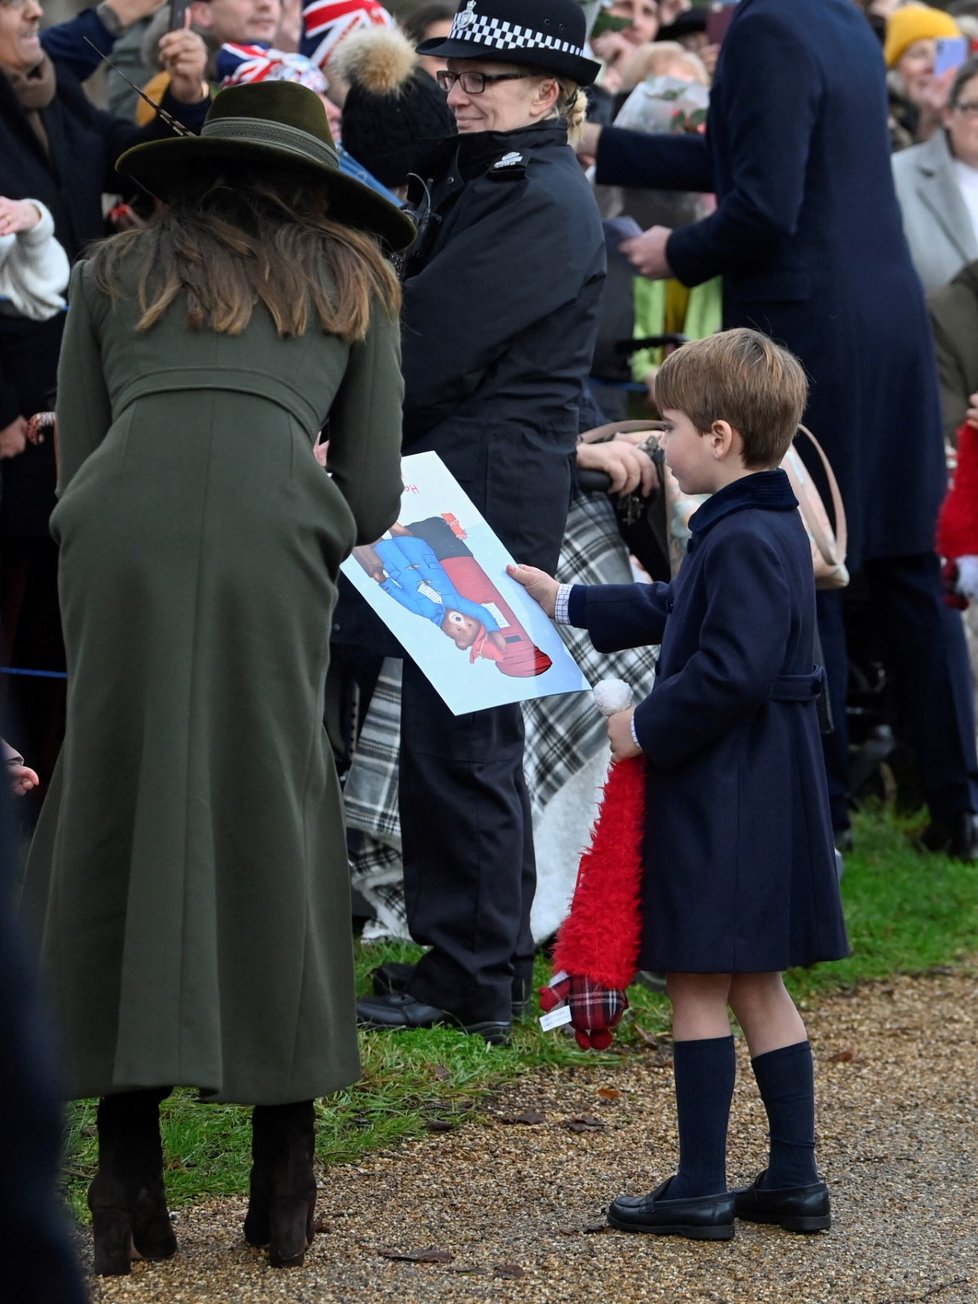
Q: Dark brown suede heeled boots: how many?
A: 2